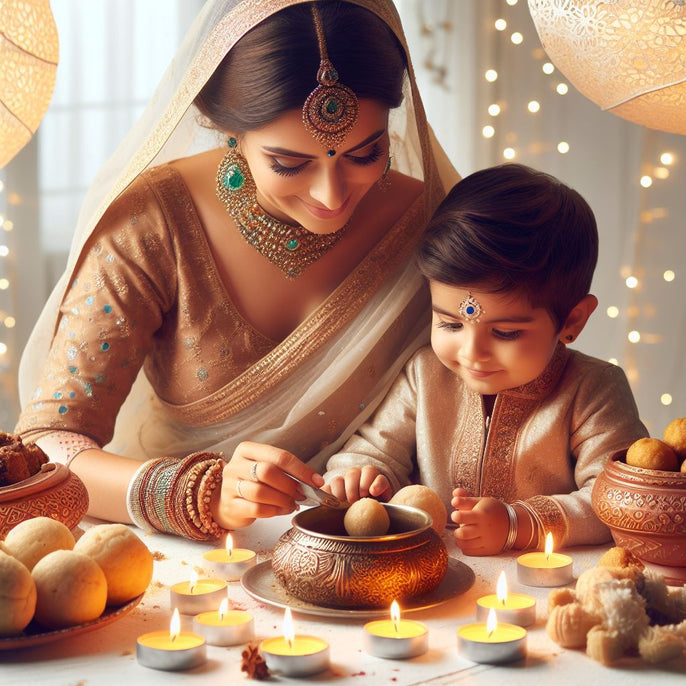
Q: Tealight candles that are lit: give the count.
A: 9